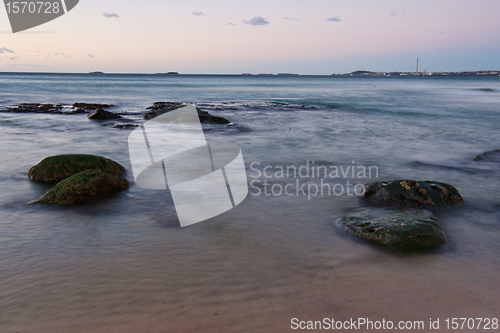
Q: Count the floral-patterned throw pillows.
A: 0